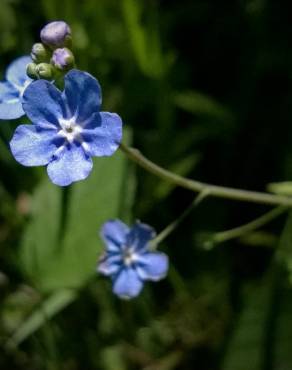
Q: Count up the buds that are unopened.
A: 5